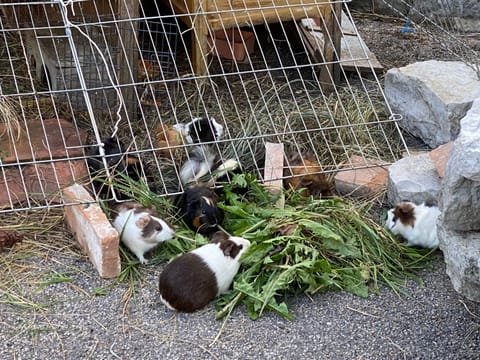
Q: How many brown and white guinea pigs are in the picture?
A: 3